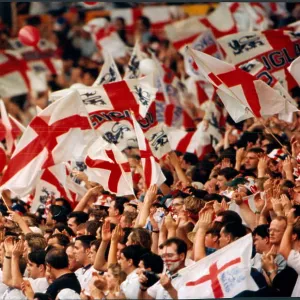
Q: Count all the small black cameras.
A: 1